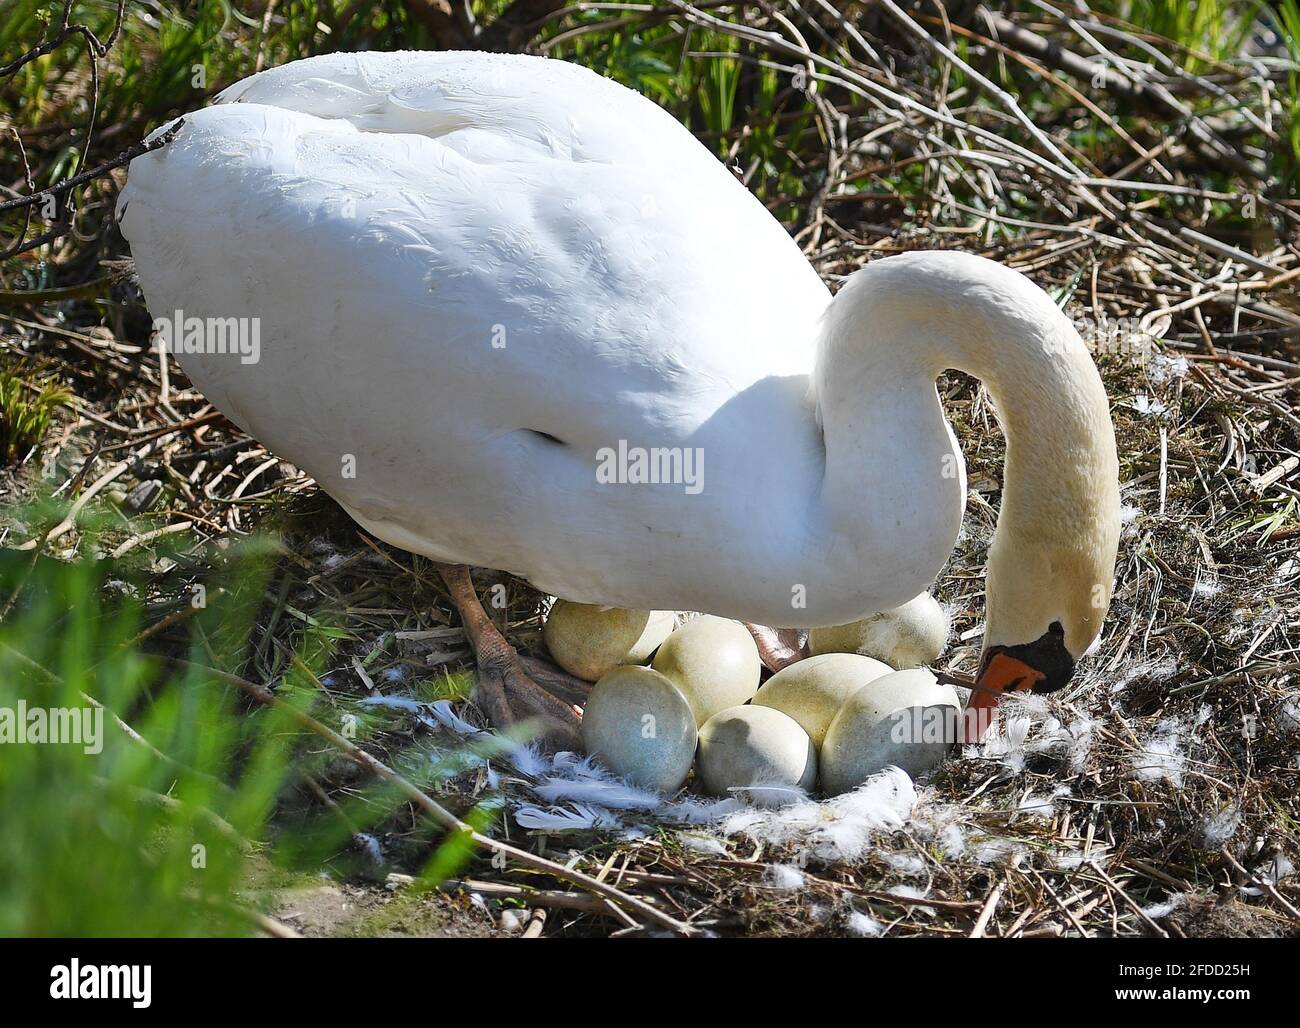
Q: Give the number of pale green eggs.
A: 7